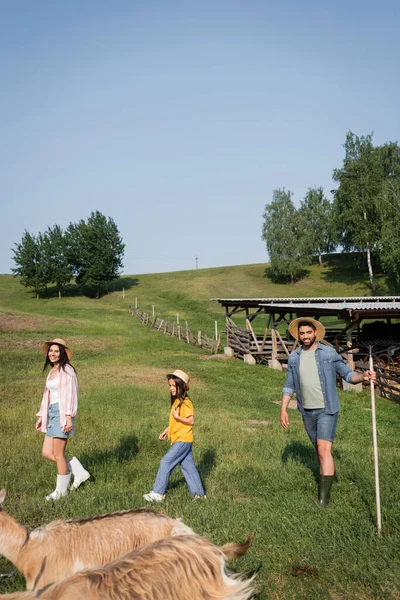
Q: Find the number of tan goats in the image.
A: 2